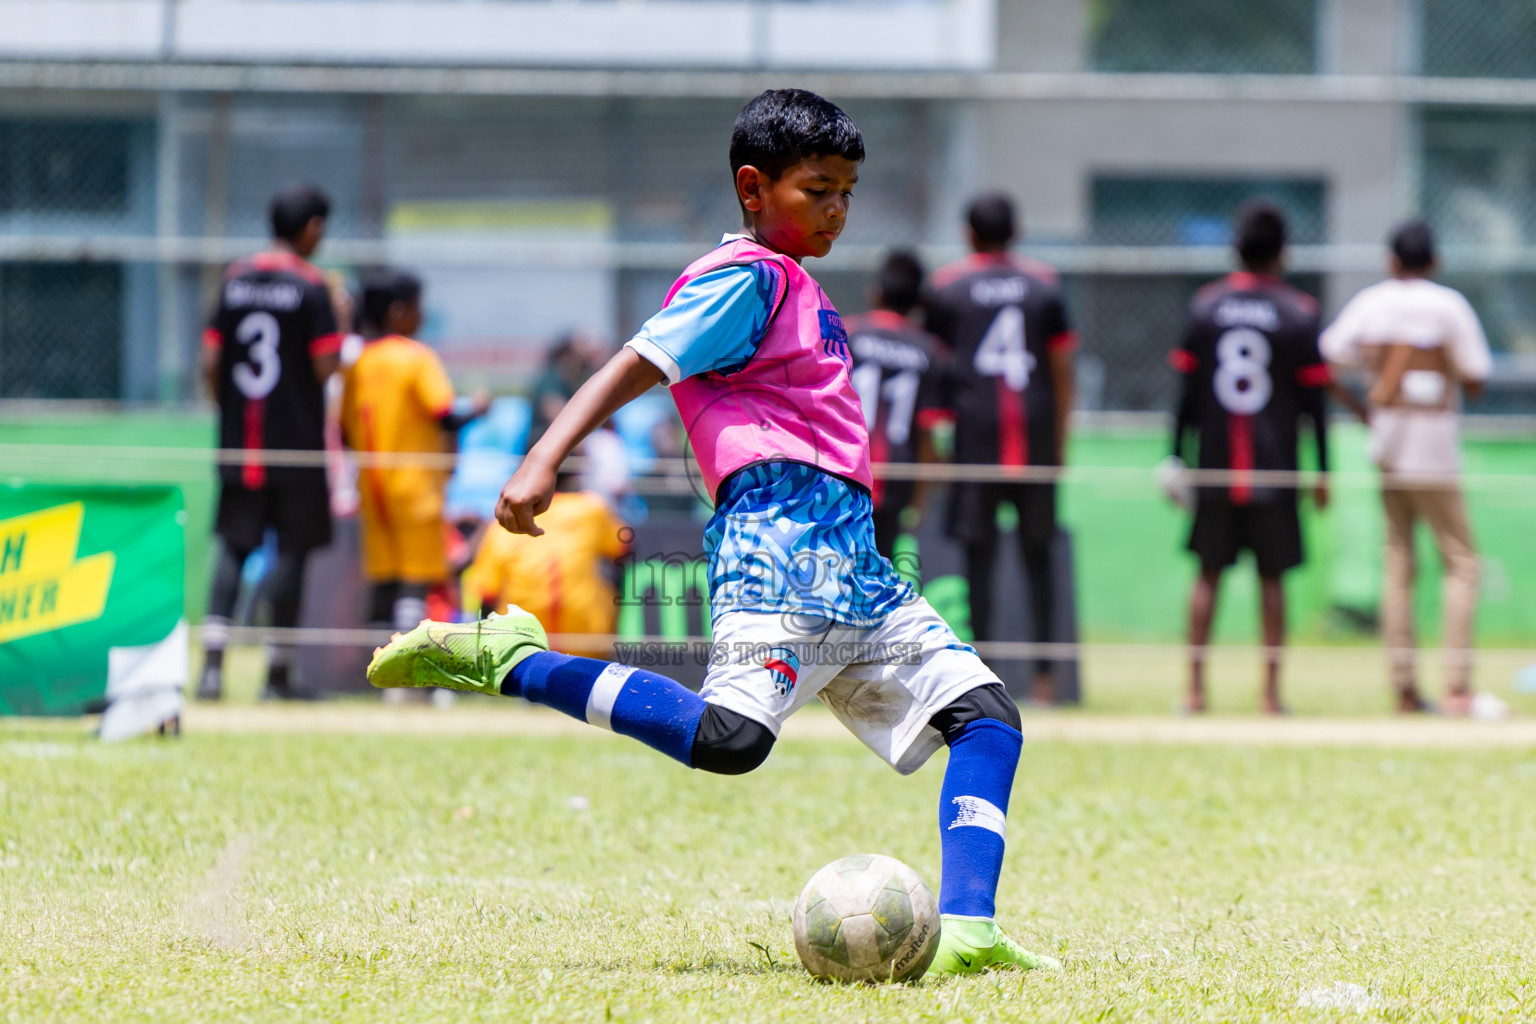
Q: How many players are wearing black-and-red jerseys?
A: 4